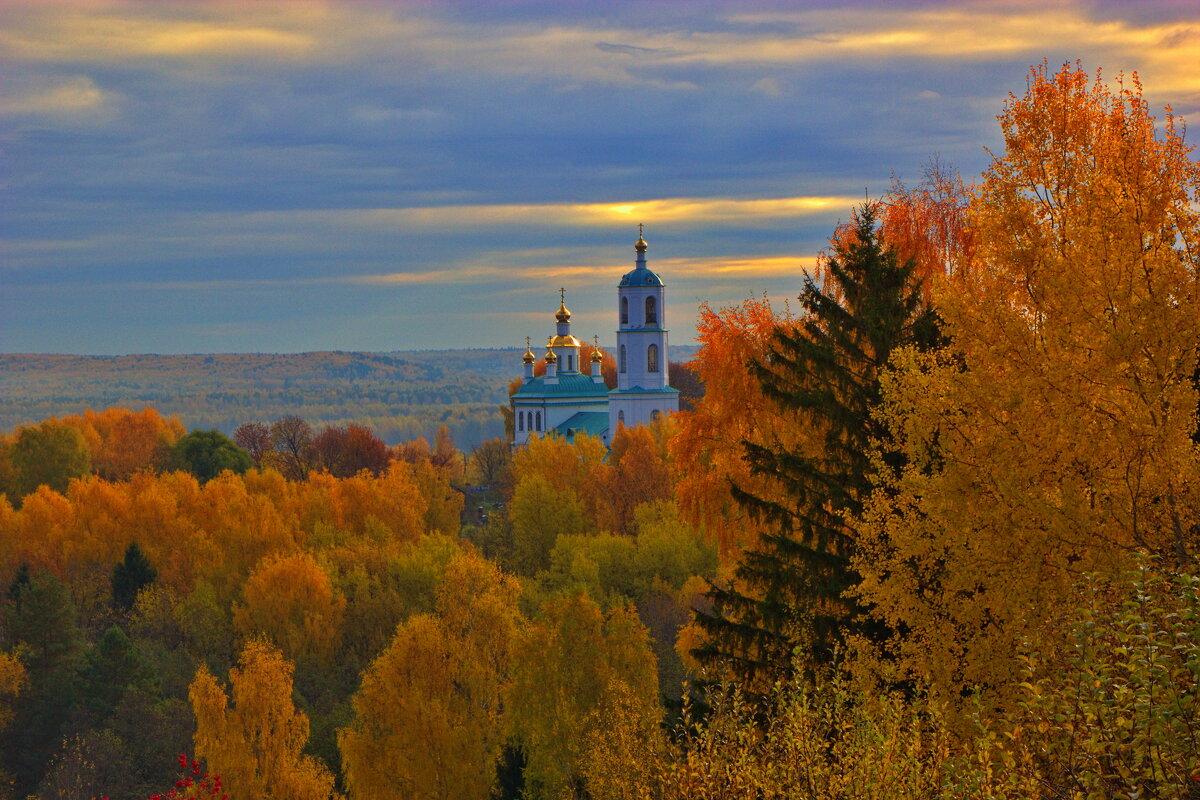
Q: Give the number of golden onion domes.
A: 5